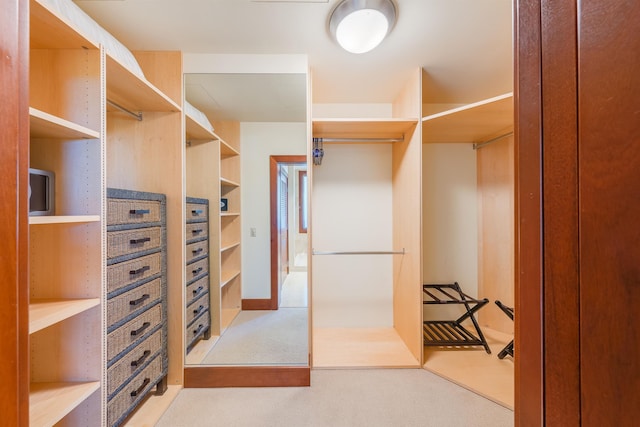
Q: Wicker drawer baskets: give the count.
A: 7